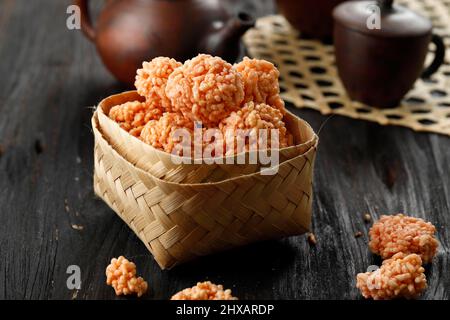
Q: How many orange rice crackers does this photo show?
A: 10